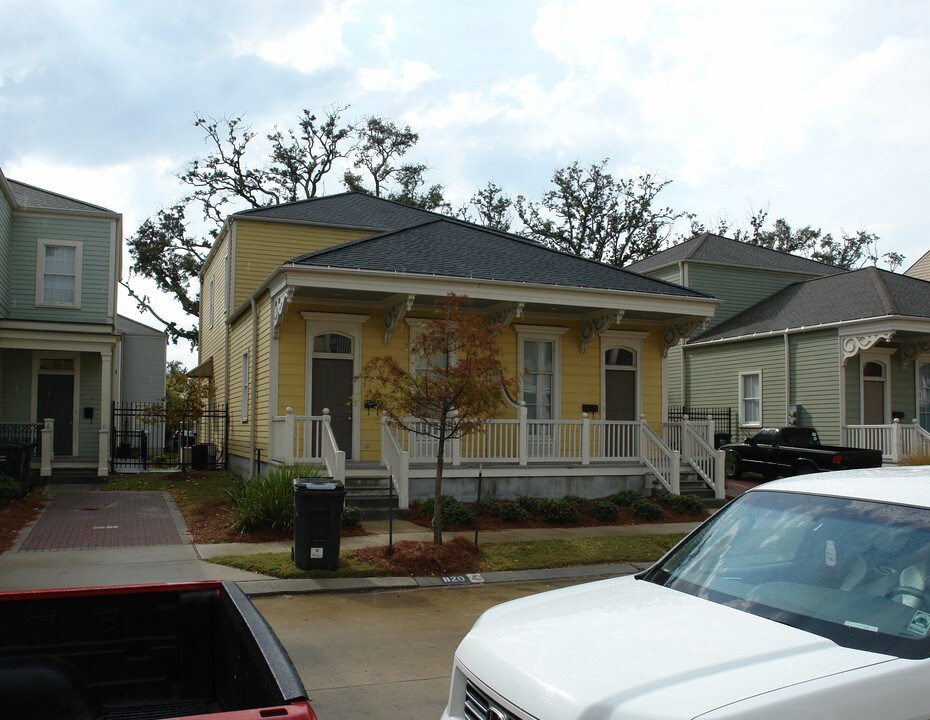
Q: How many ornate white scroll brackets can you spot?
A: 7